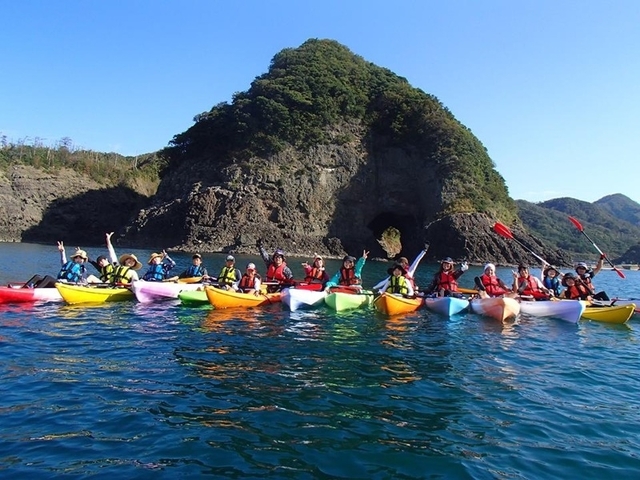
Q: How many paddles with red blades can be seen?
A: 2